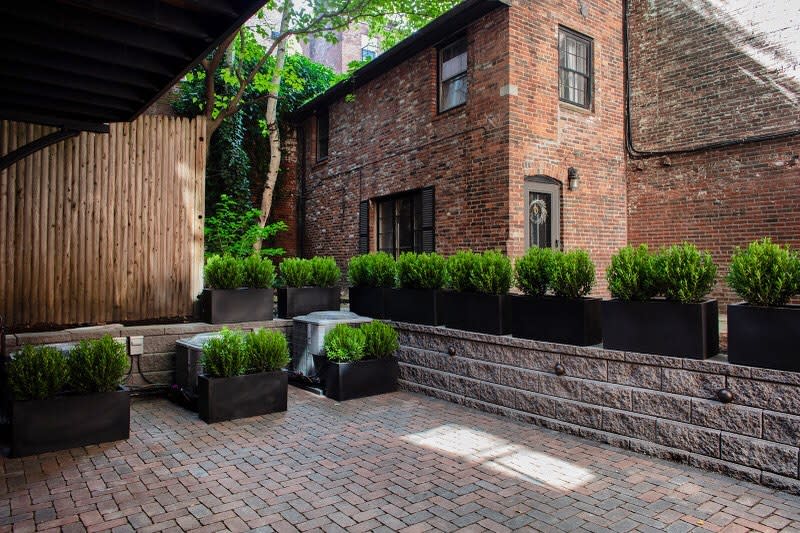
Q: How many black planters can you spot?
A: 11